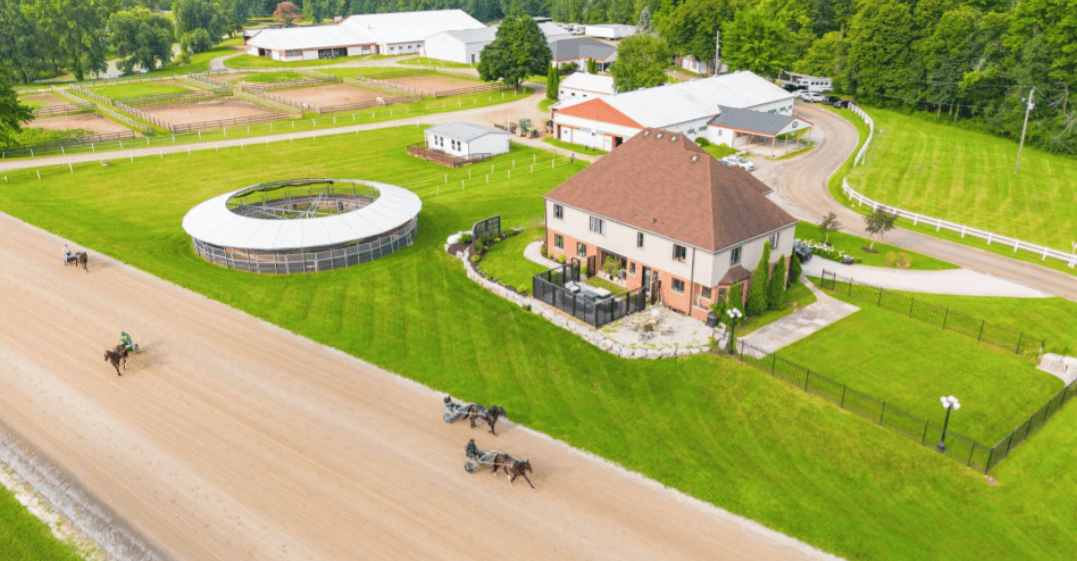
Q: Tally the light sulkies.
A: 4